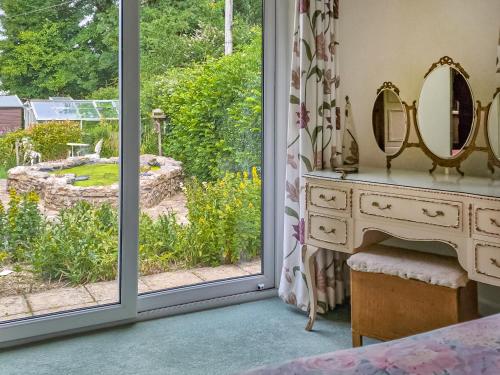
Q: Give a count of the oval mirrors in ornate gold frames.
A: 3